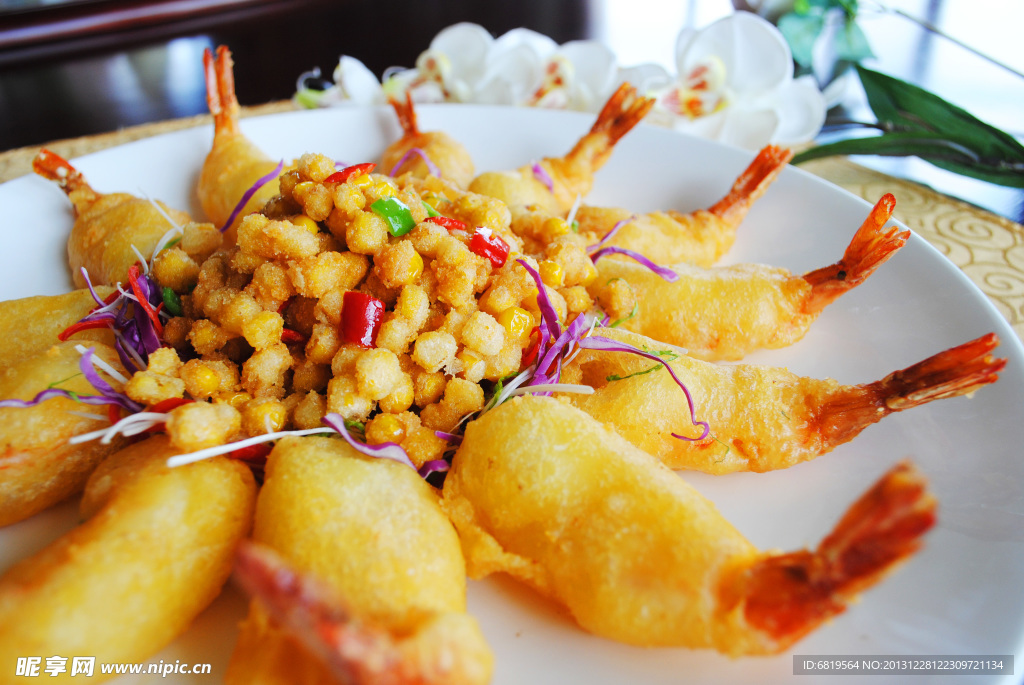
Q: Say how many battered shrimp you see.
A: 12